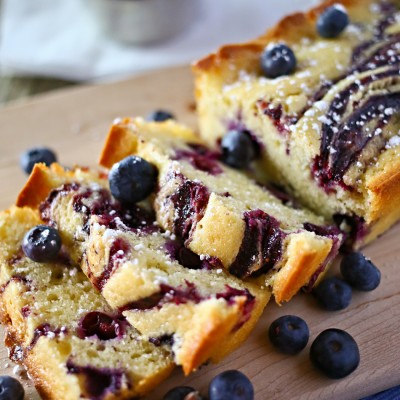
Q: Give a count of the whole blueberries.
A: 14